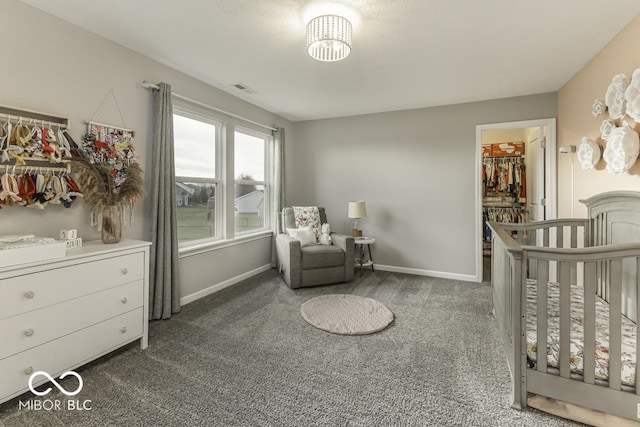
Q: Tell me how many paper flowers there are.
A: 6